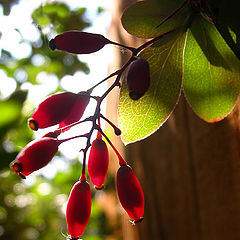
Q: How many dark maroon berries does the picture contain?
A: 2